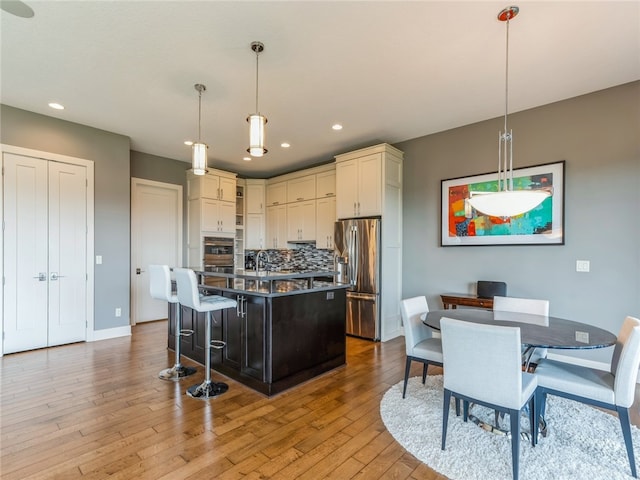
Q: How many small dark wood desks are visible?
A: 1